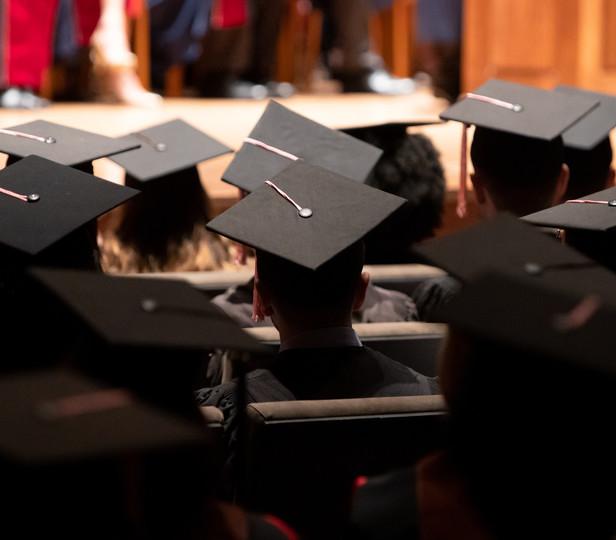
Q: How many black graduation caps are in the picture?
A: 13